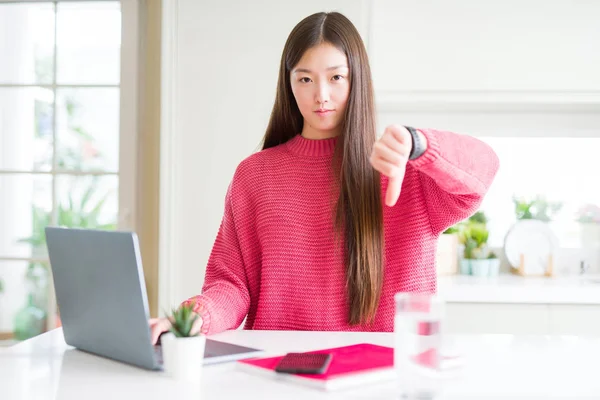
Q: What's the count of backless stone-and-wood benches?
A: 0